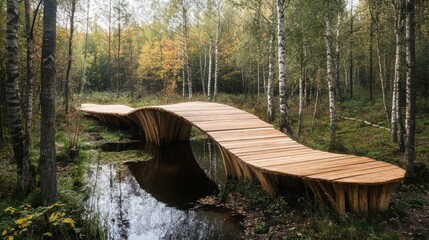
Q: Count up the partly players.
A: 0